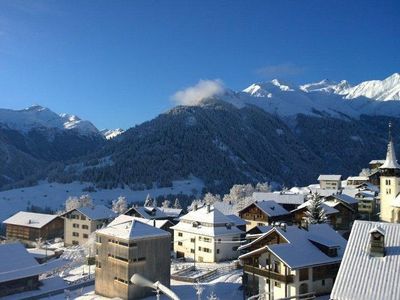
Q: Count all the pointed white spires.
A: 1